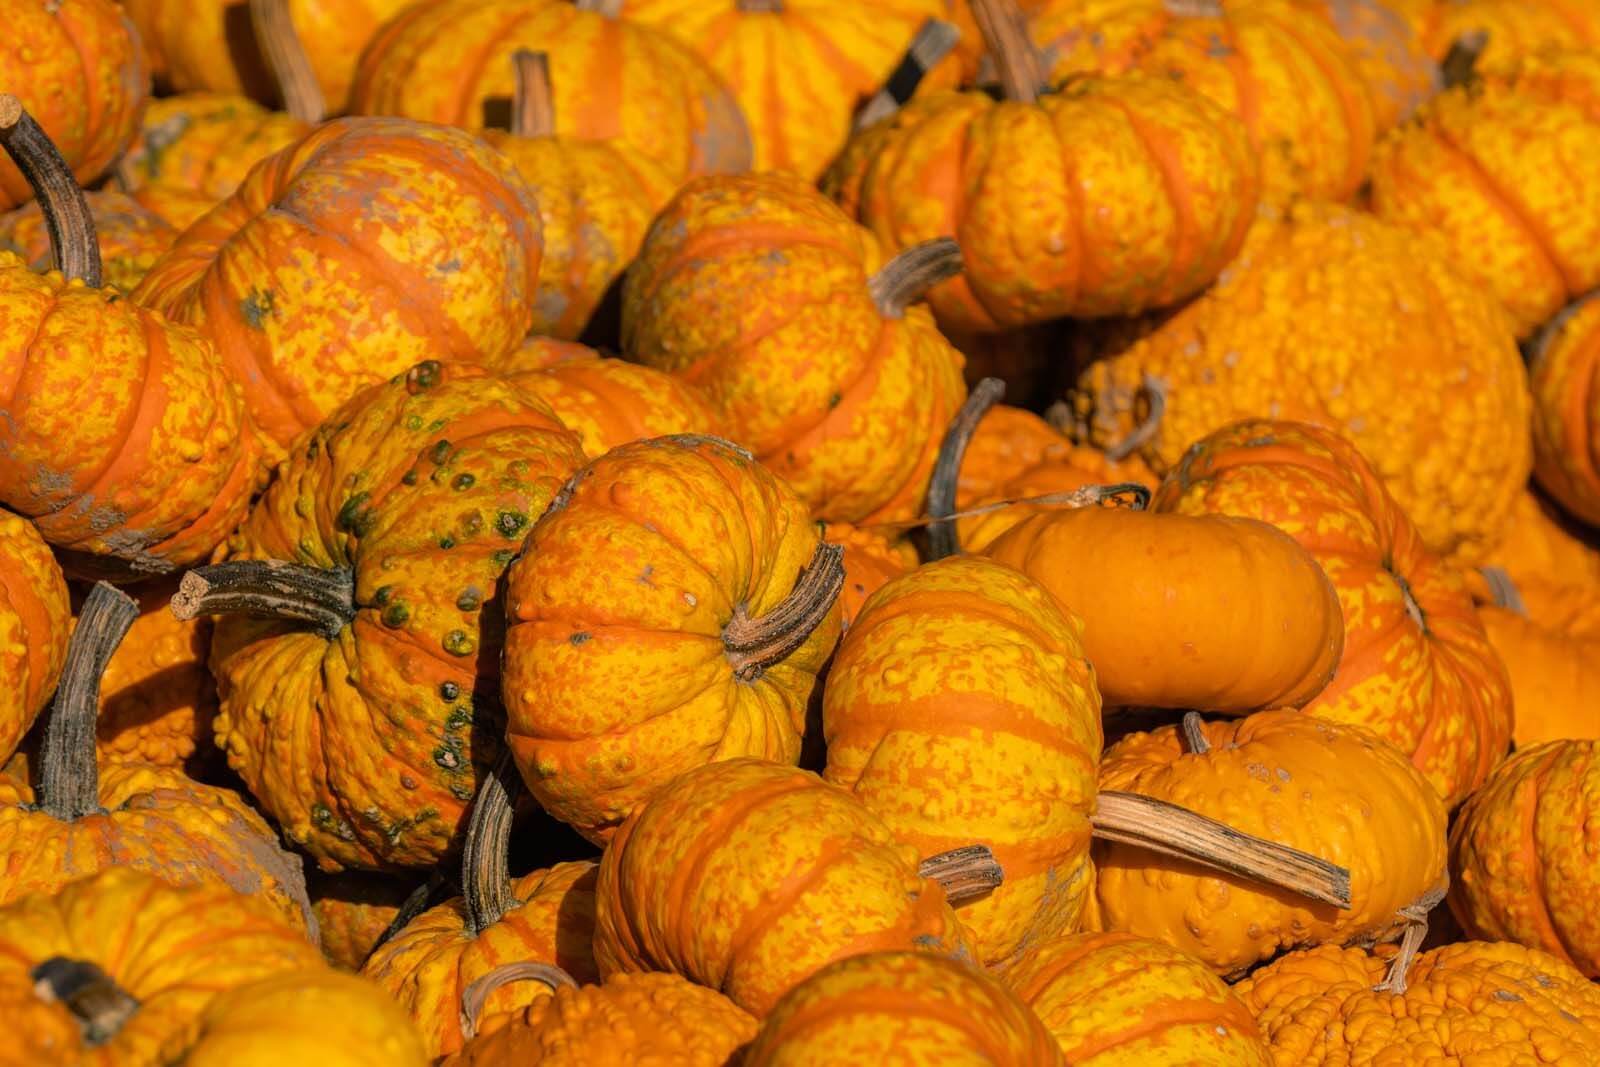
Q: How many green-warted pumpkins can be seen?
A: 1